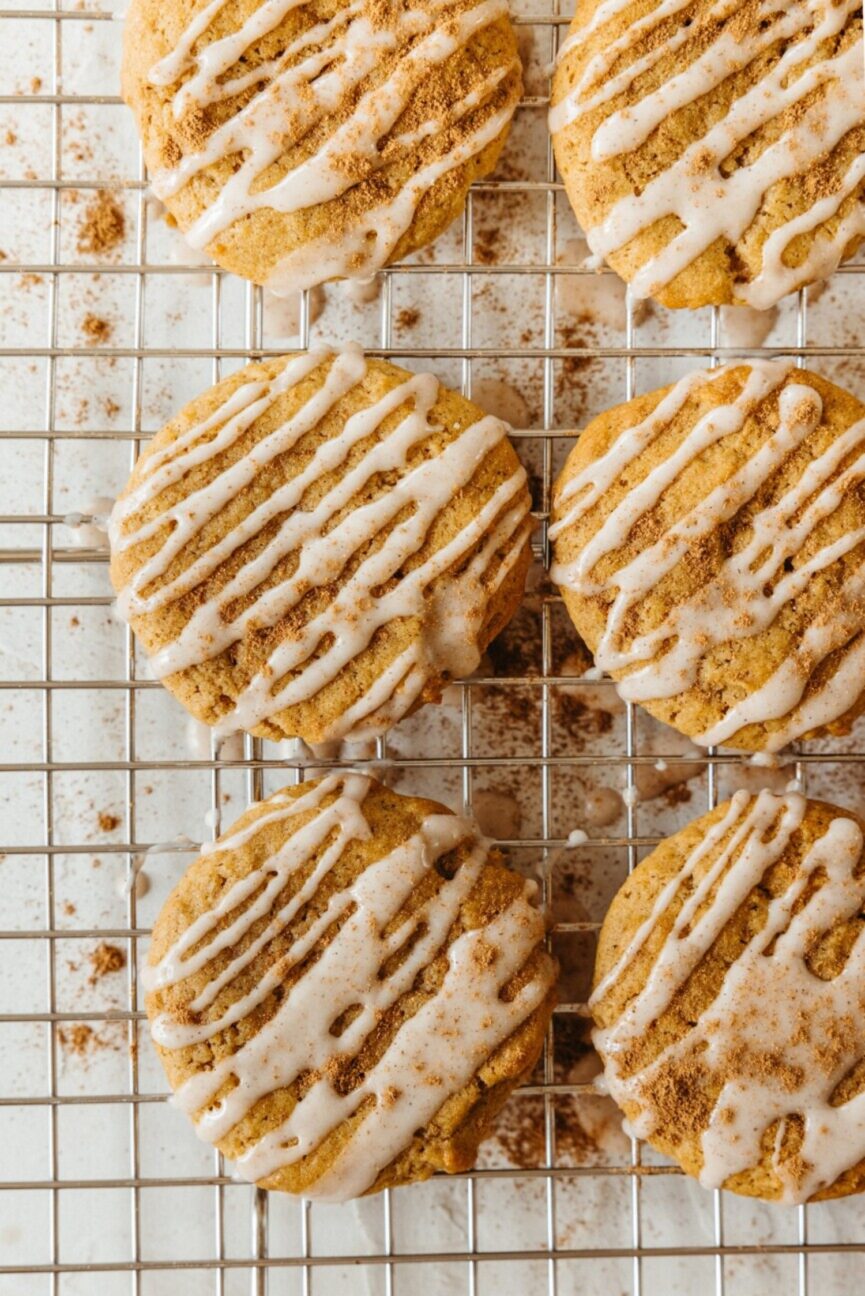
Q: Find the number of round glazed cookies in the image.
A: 6